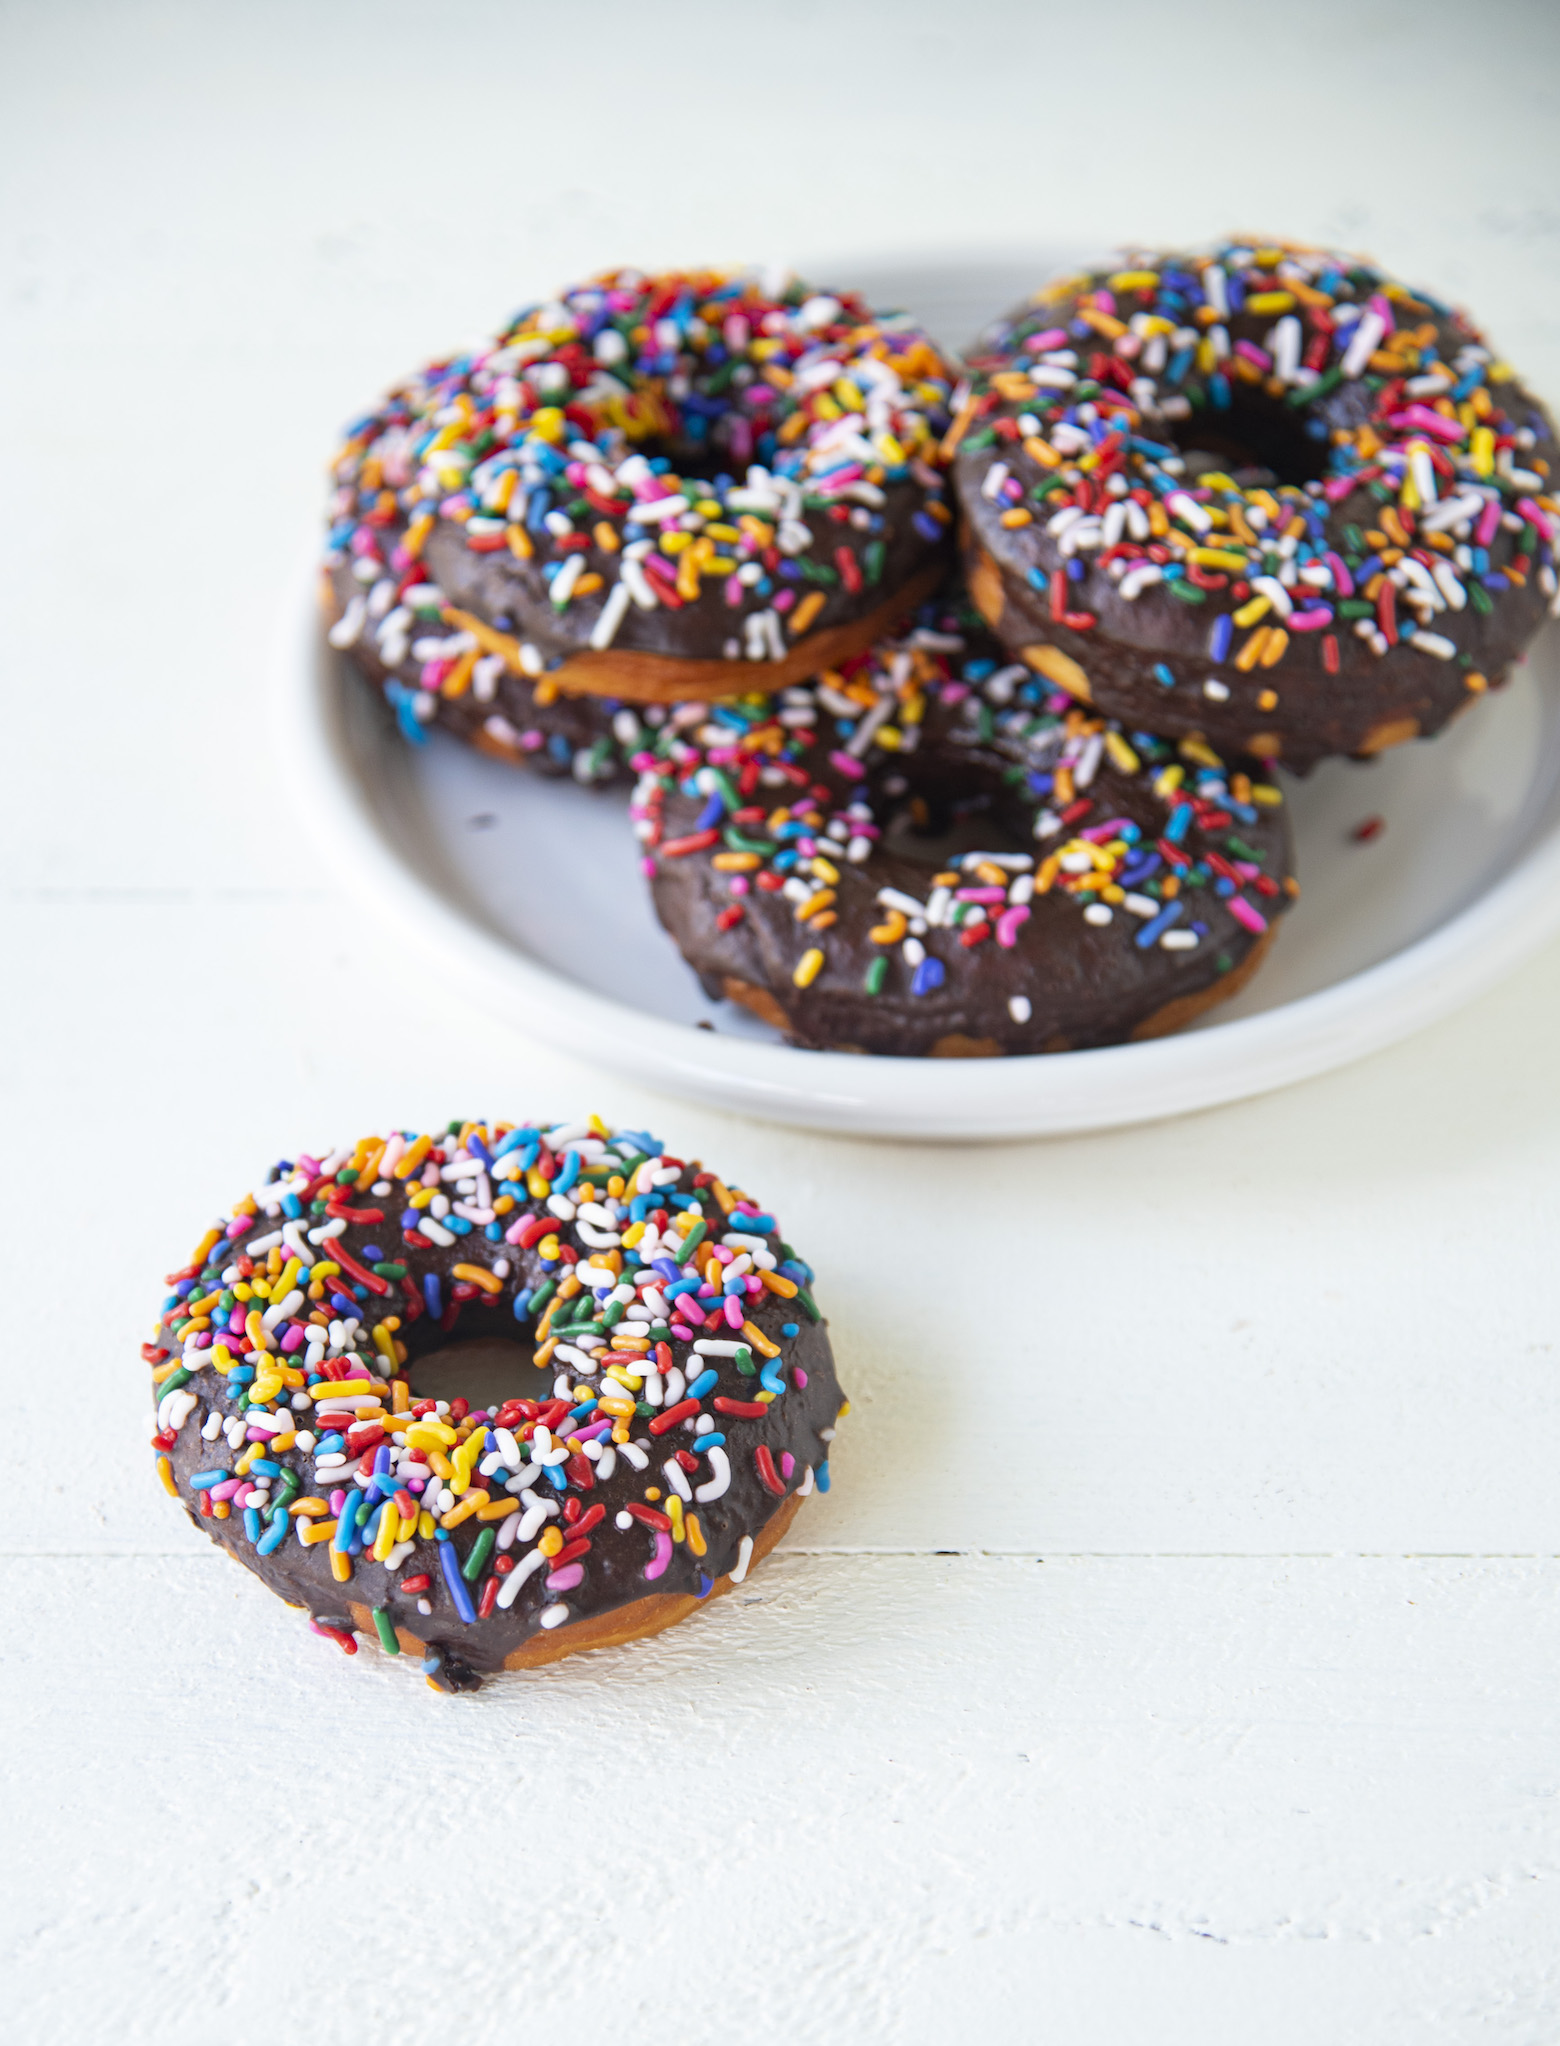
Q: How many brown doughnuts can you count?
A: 5